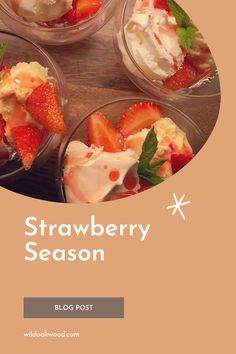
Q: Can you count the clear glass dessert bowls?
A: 4